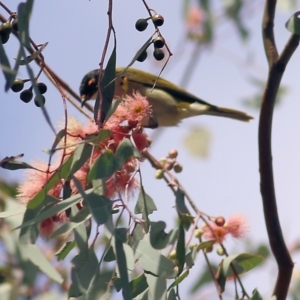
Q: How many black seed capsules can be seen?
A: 12